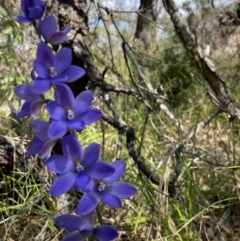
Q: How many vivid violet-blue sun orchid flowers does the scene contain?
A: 9